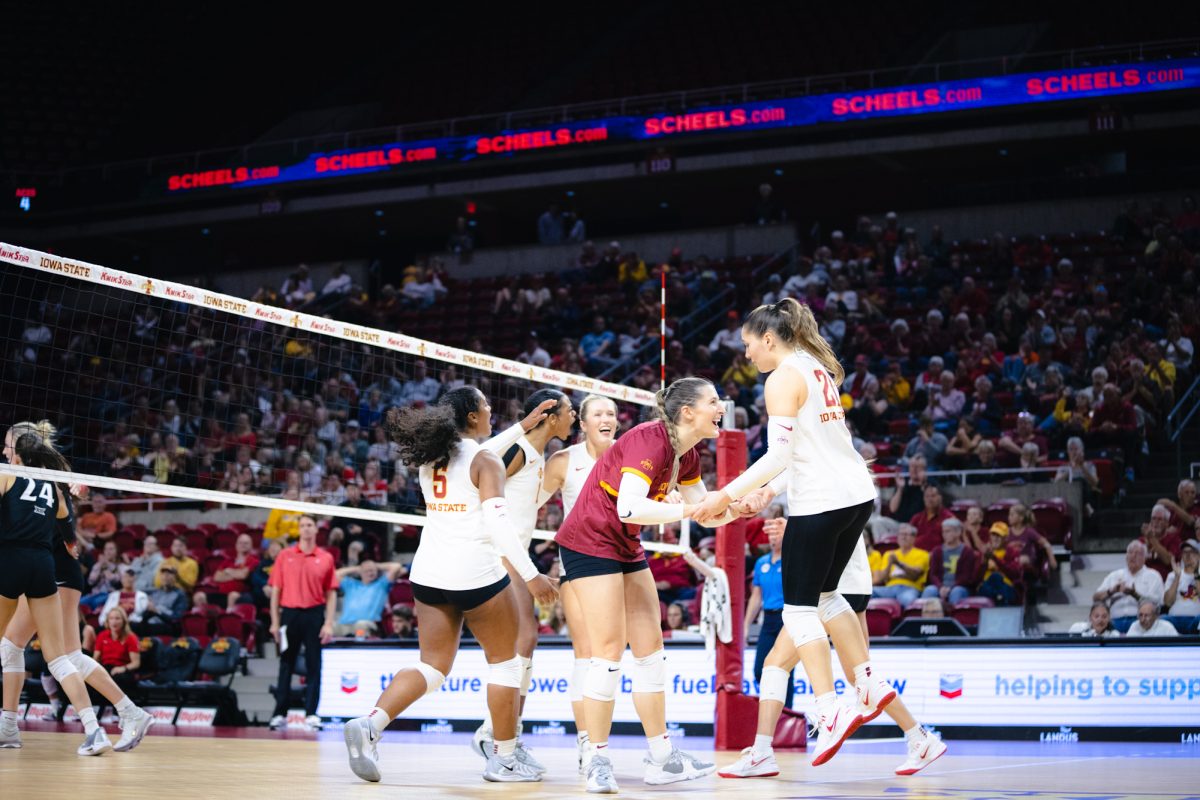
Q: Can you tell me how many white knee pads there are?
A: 12